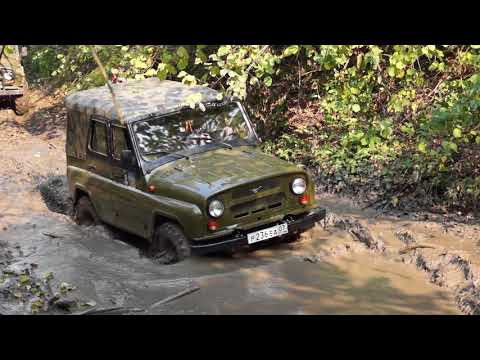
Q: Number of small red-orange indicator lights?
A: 3